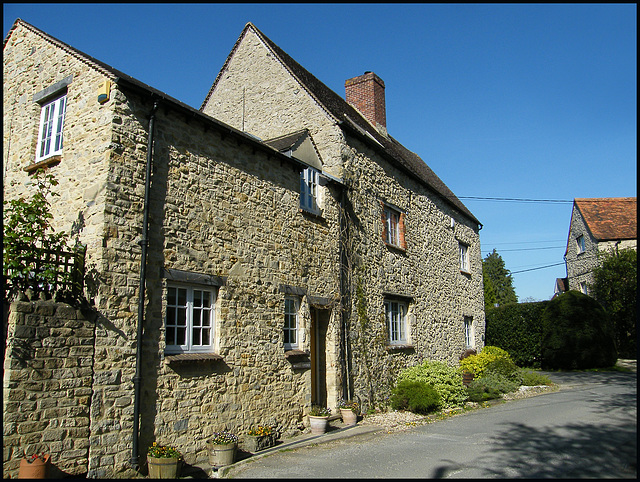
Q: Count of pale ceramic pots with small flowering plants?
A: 2